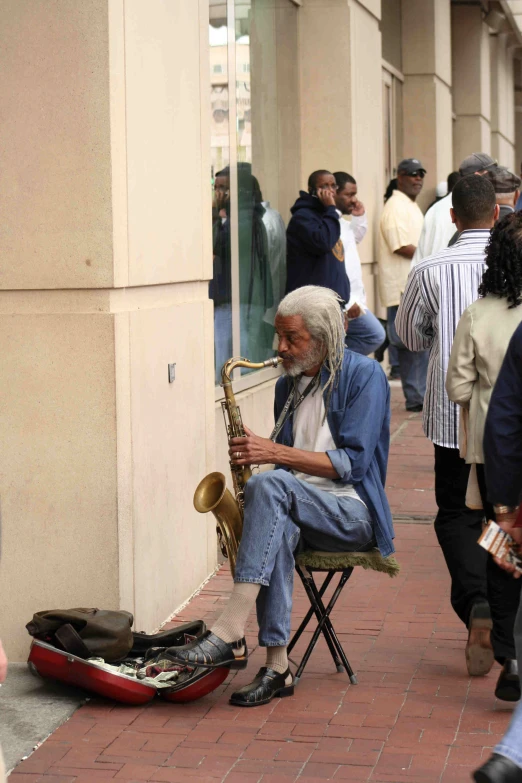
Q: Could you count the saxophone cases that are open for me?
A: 1